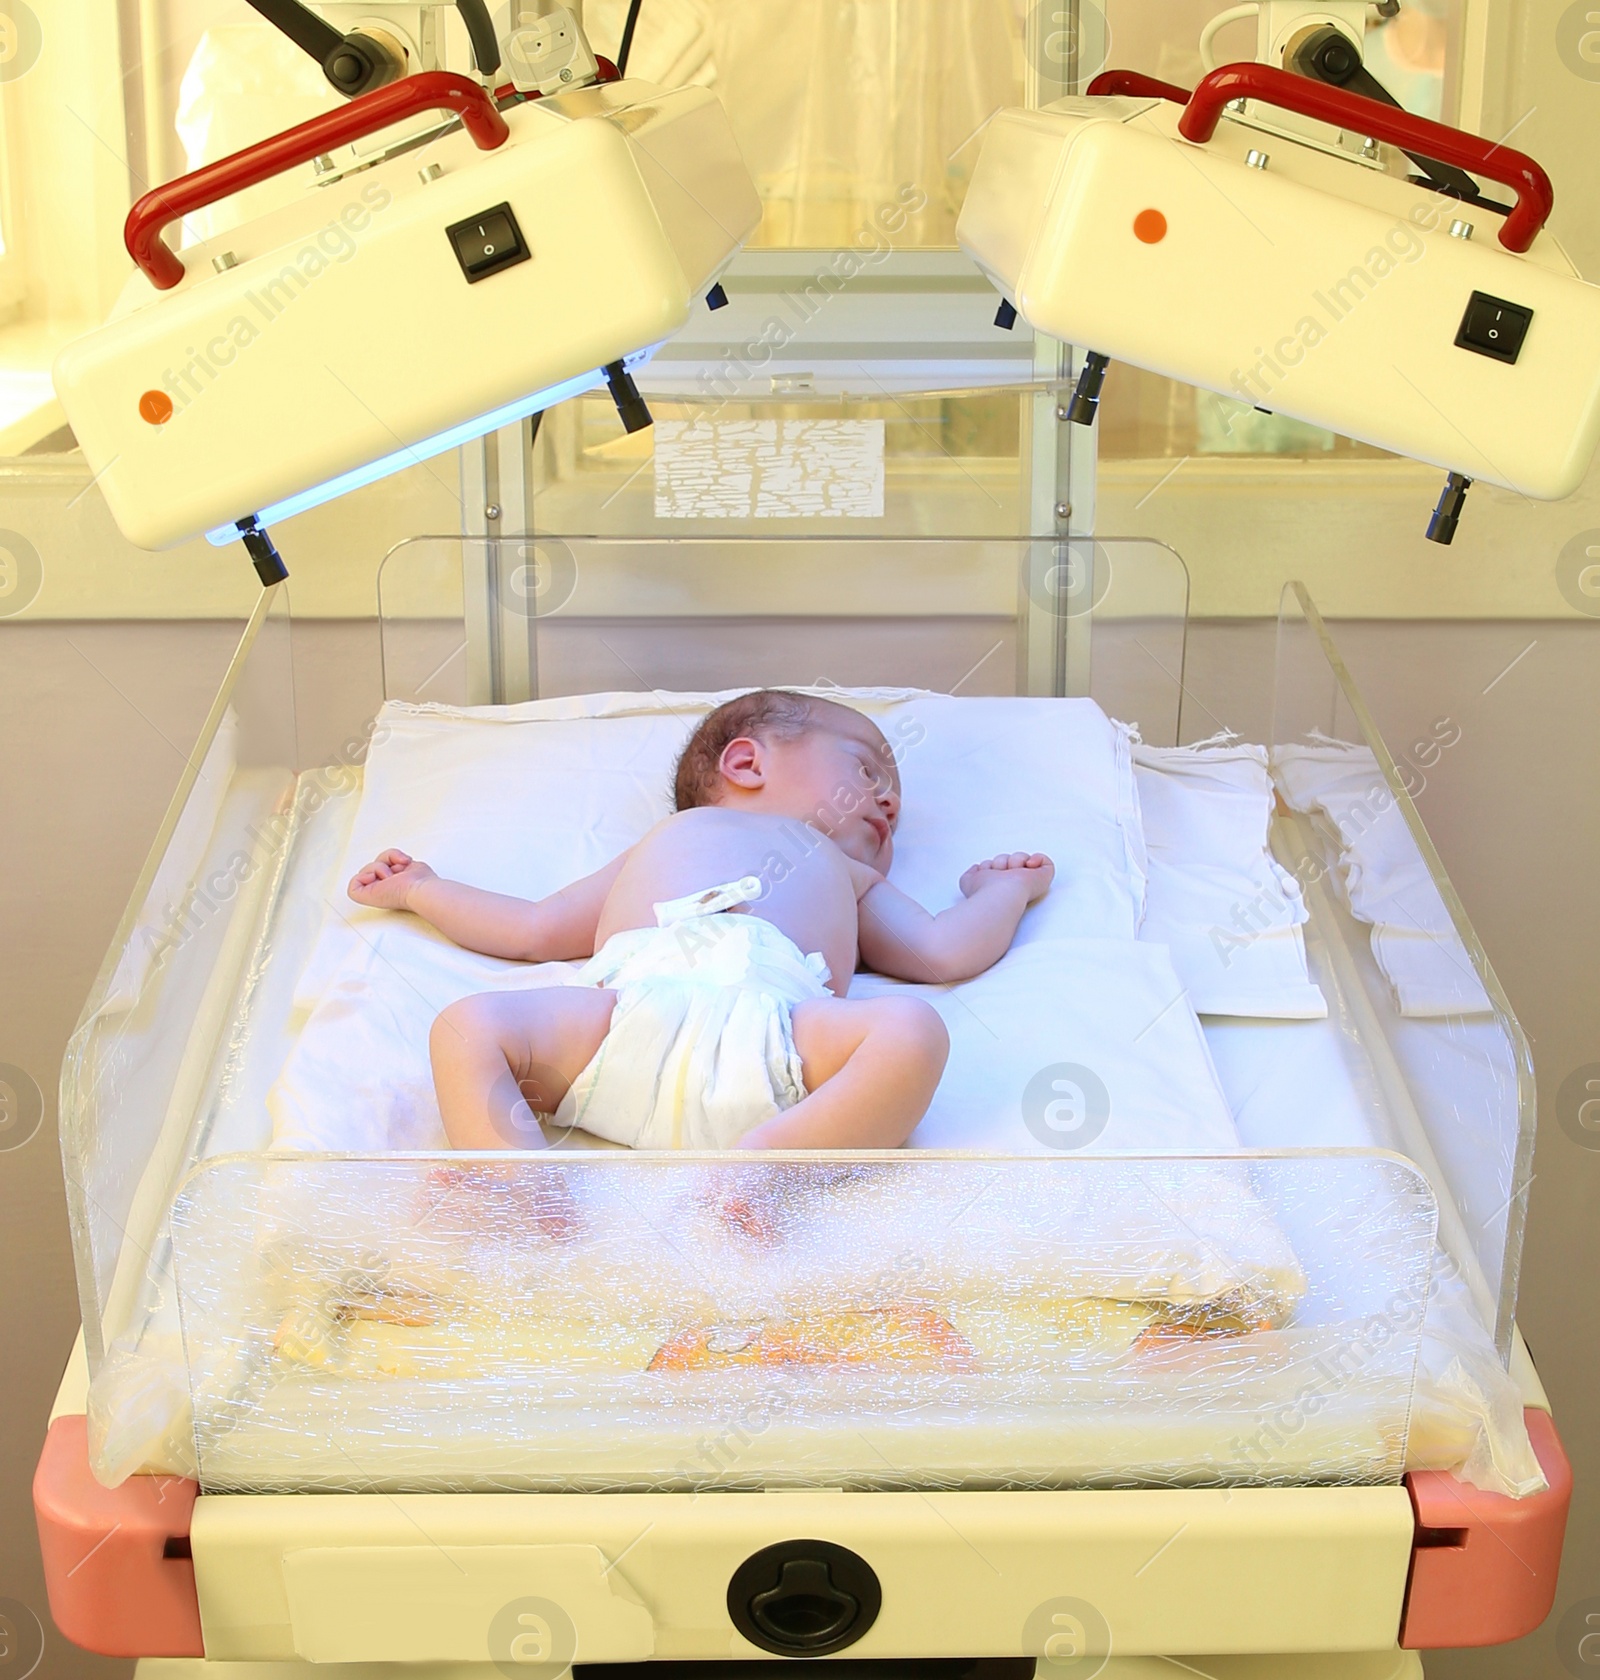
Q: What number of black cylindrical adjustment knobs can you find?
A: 6